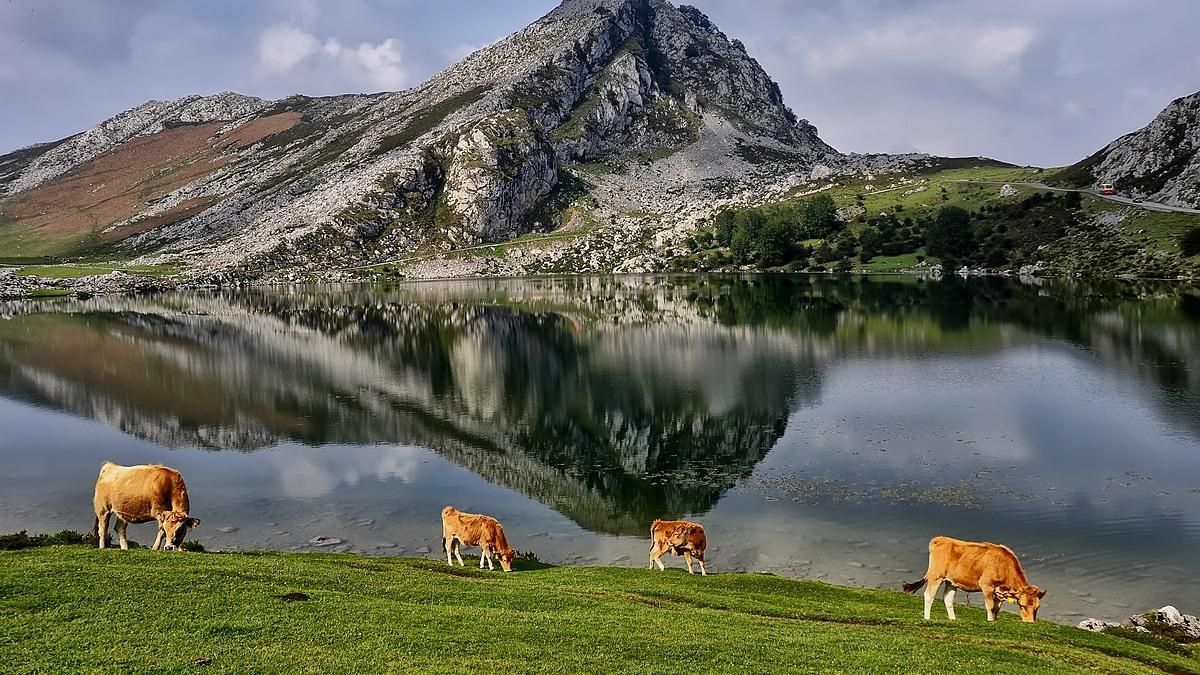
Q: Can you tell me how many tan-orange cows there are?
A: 4